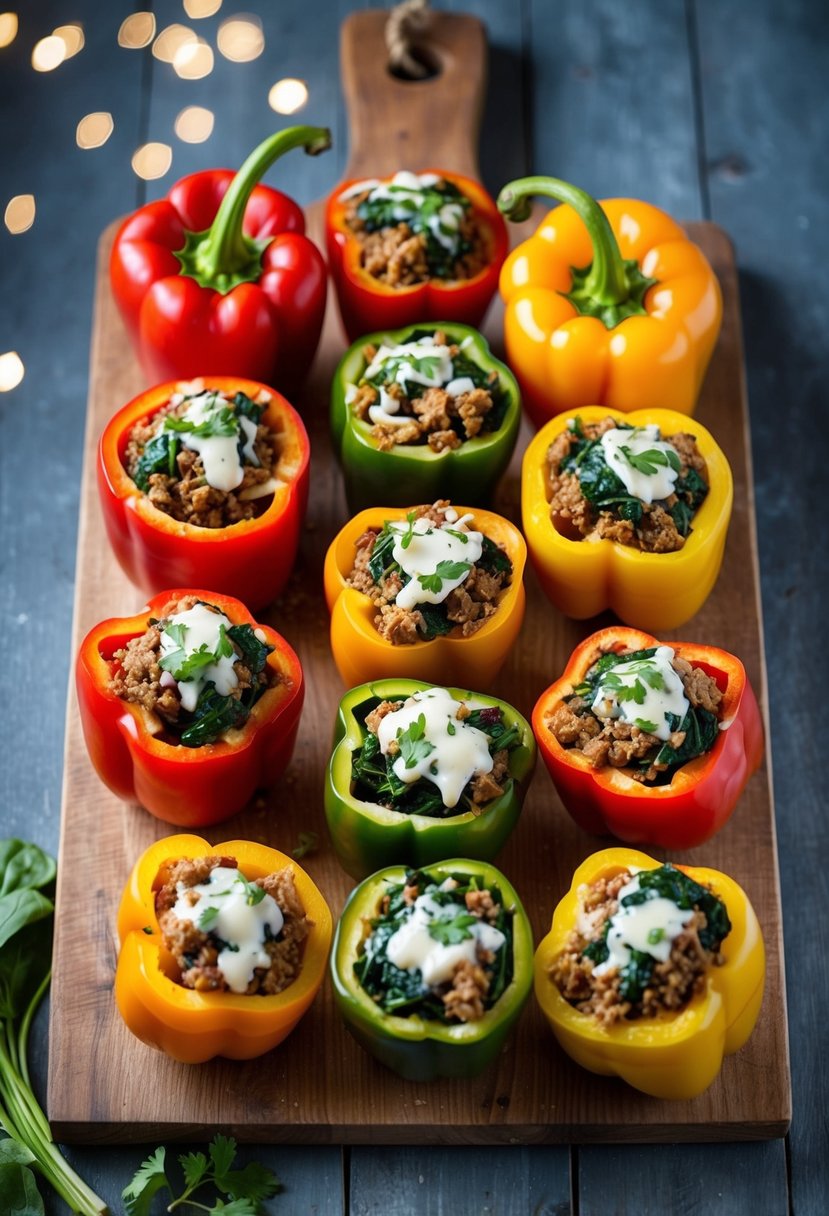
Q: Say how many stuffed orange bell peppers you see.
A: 2